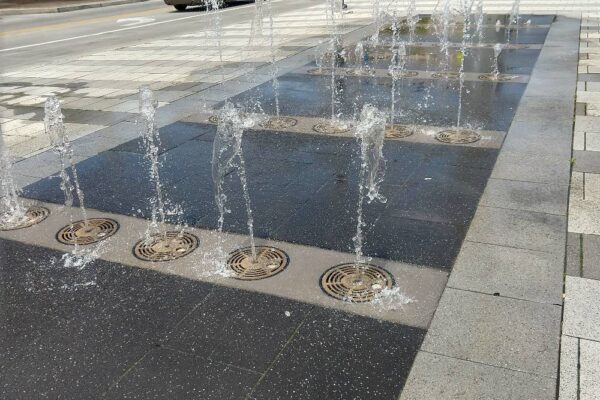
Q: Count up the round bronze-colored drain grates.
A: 15